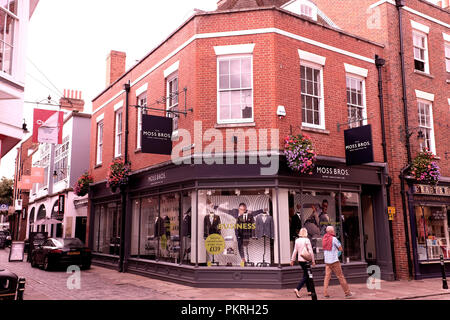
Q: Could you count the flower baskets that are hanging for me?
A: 4